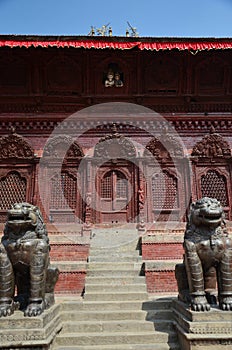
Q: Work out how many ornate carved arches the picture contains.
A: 5